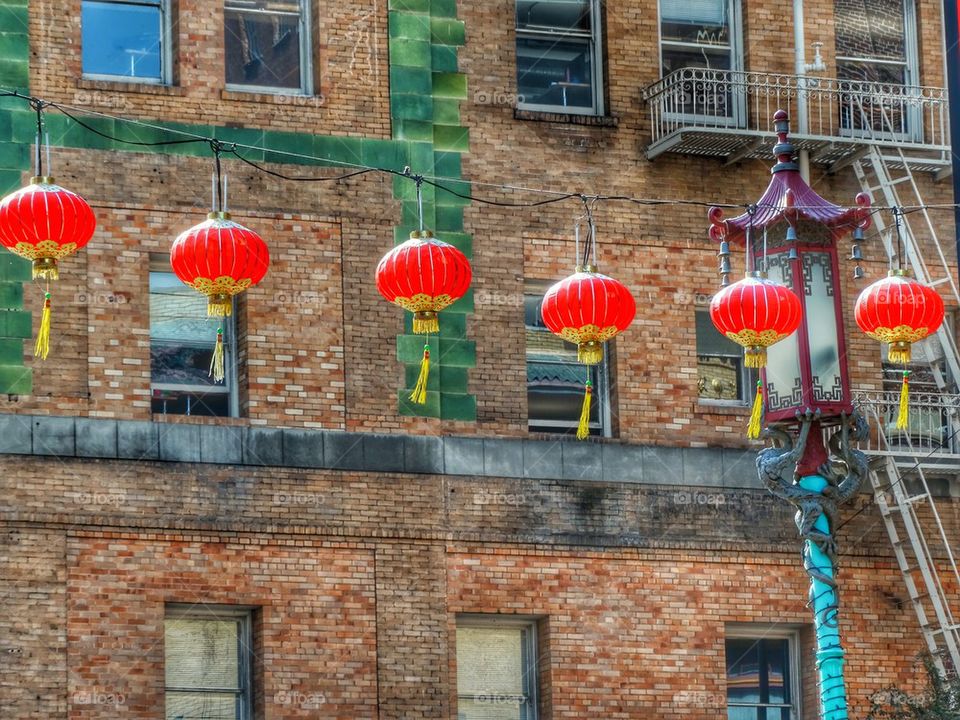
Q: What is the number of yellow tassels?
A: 6